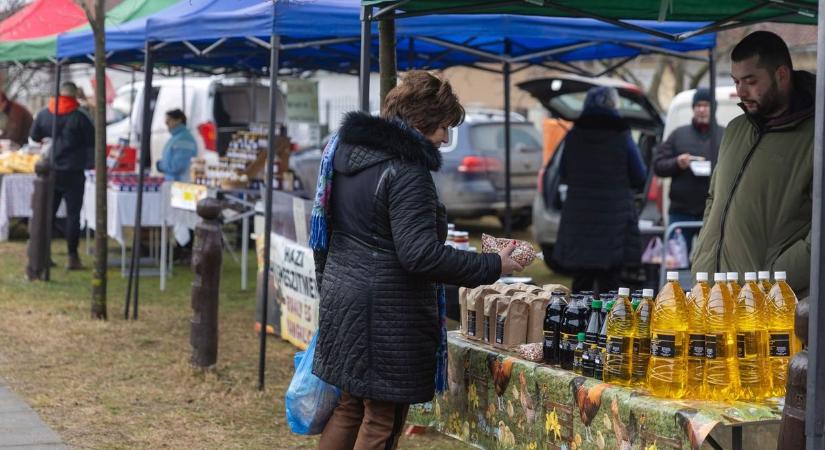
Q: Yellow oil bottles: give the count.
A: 9